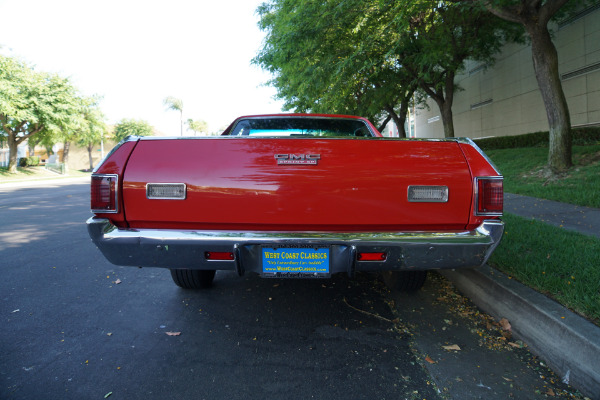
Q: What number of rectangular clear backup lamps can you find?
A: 2